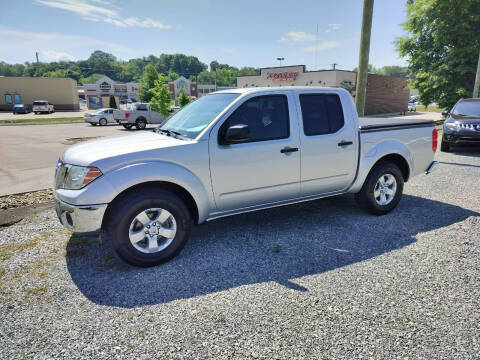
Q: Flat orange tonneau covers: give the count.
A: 0